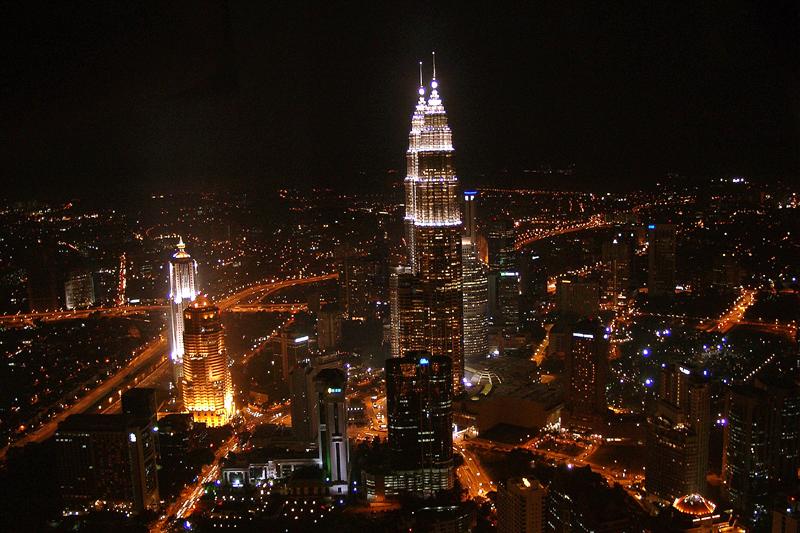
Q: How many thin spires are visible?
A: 2